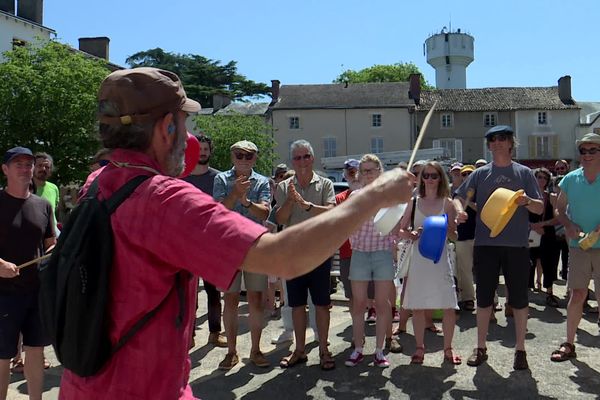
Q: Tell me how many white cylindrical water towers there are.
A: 1